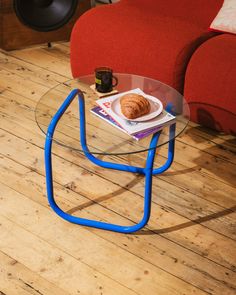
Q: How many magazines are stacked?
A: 2